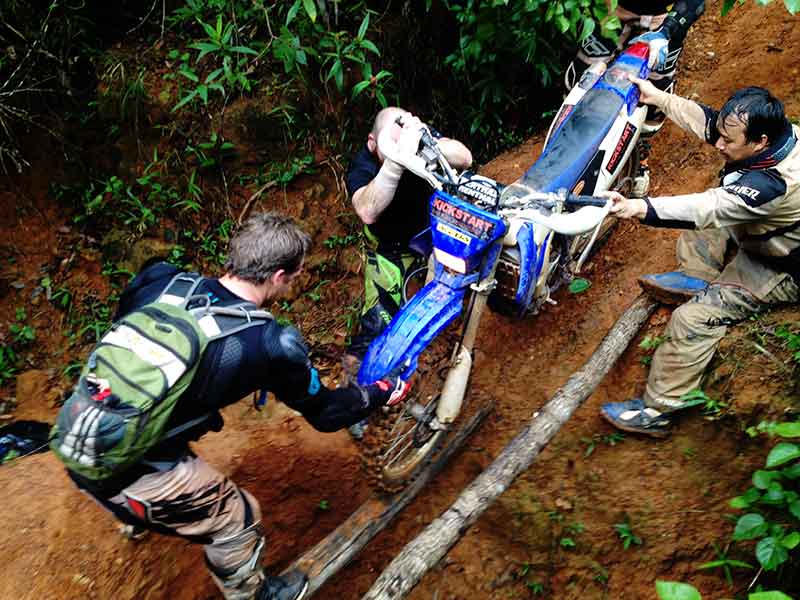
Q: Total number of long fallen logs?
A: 2